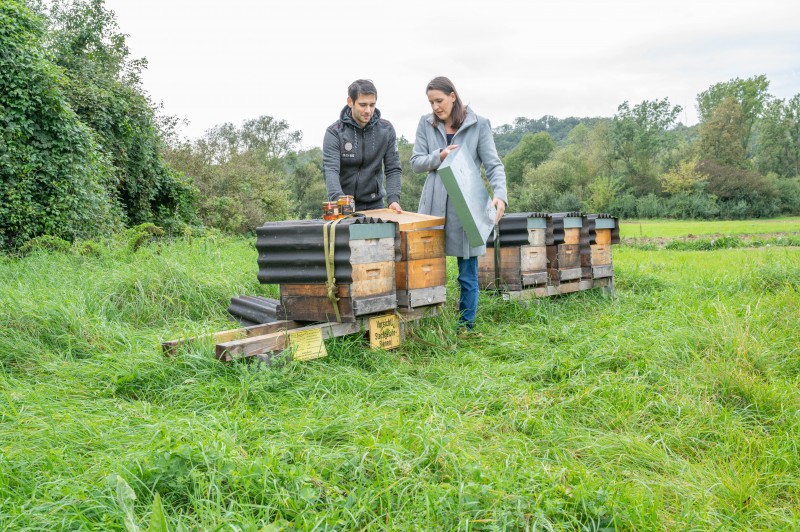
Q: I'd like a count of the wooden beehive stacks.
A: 5